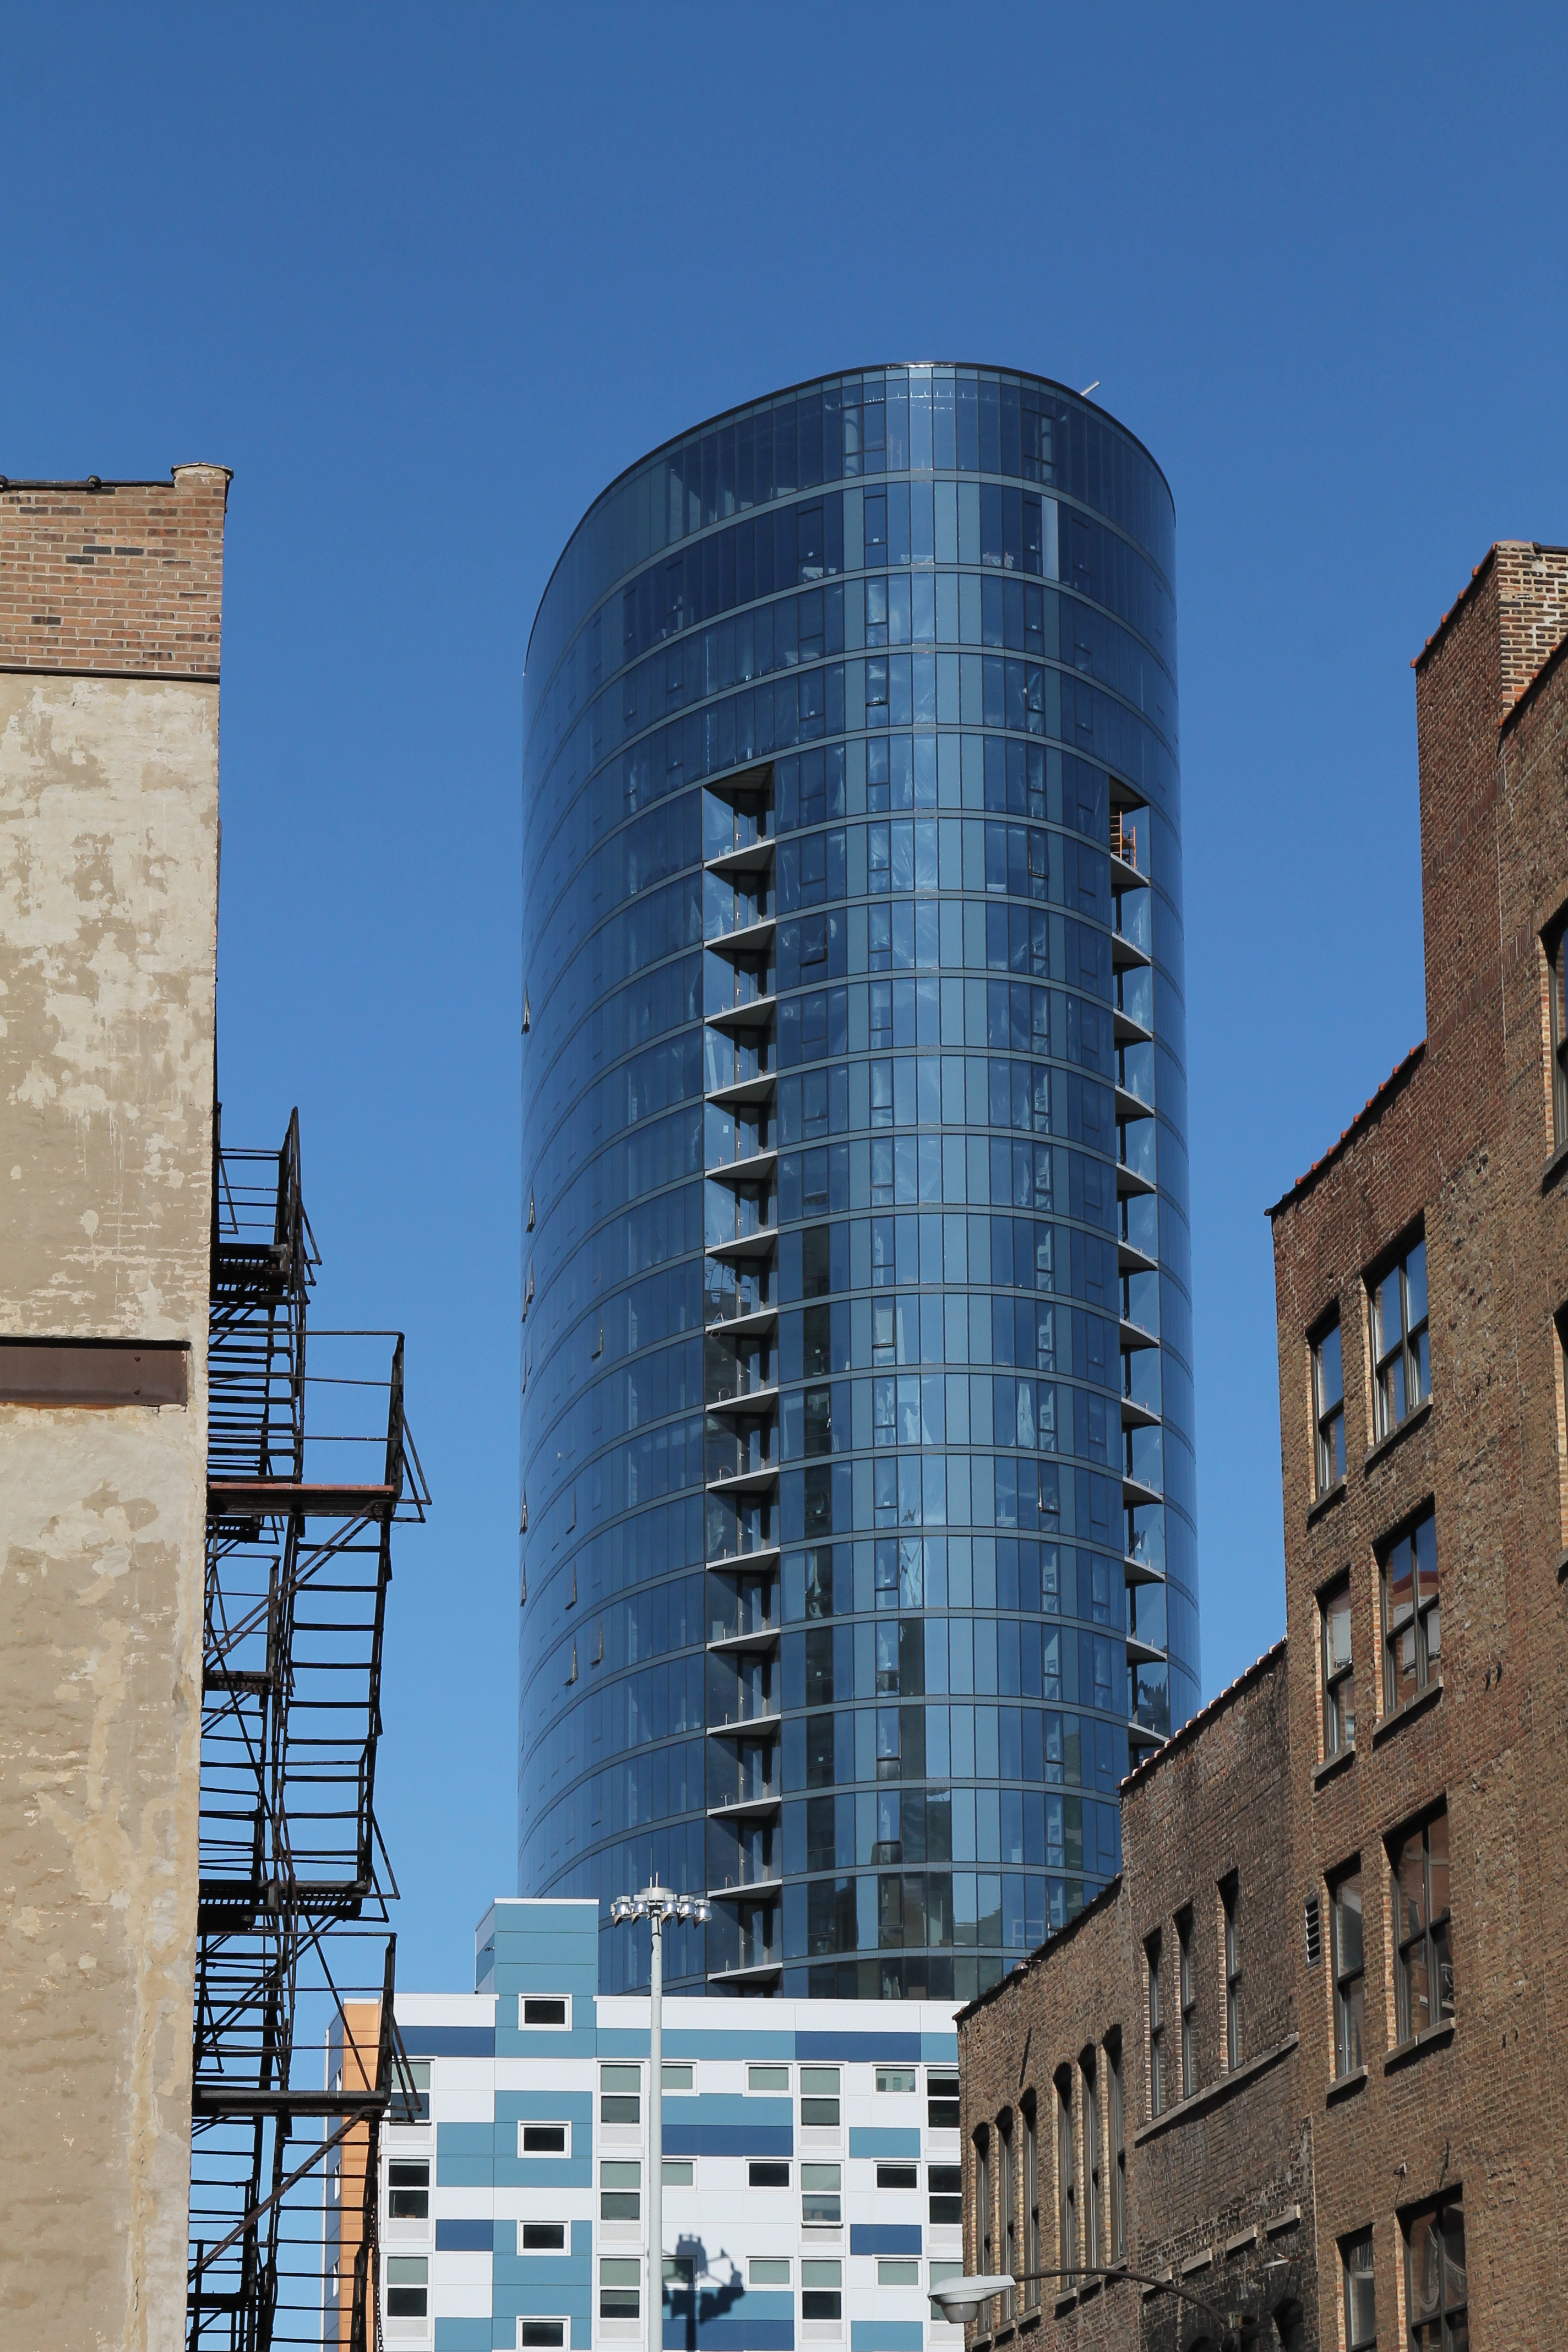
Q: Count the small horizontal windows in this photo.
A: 13